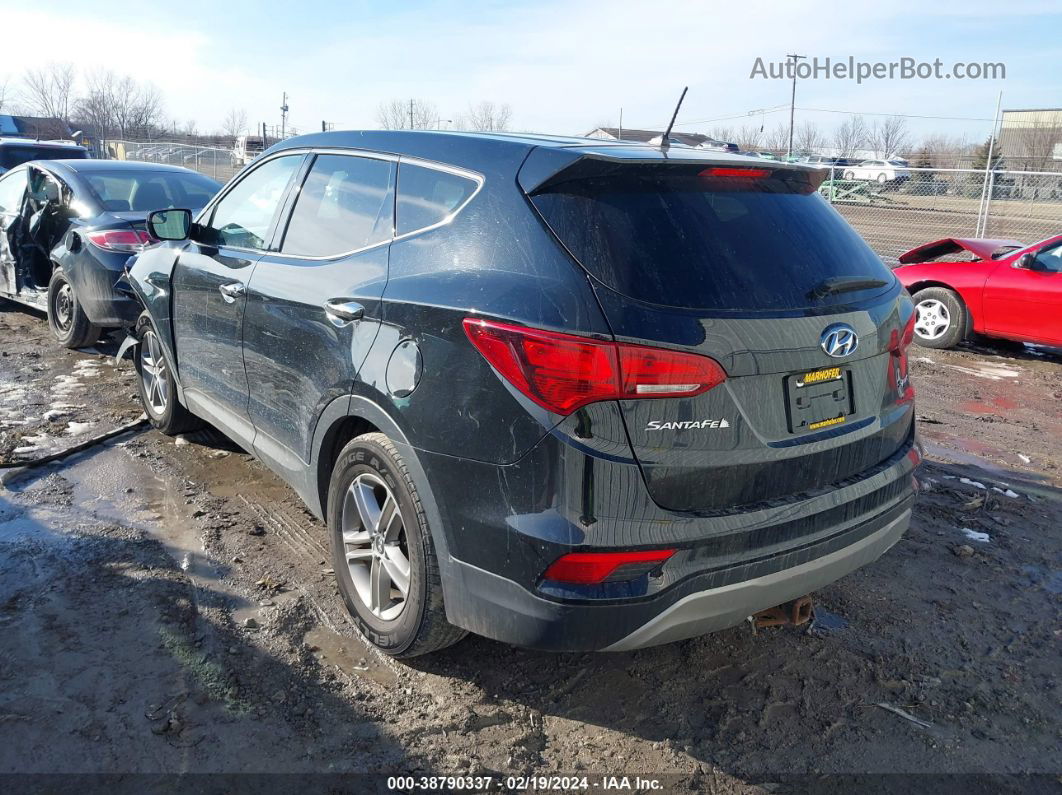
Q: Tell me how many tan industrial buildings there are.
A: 1